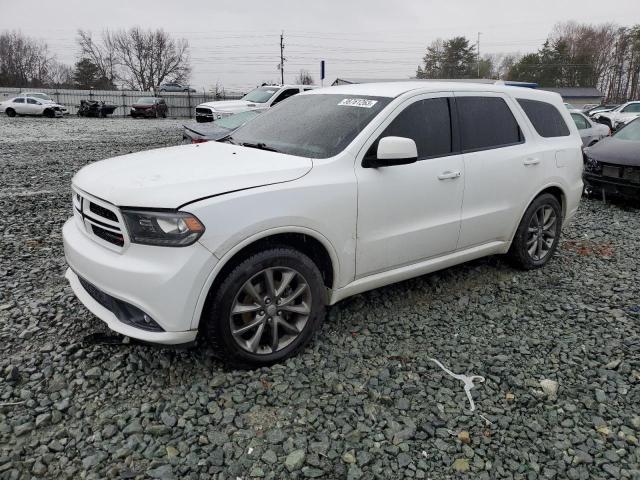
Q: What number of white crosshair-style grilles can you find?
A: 1